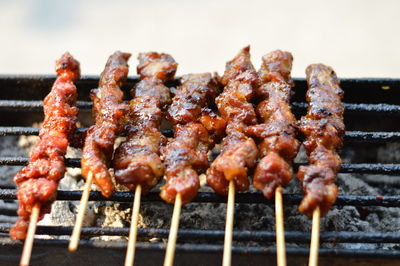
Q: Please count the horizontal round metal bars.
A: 5